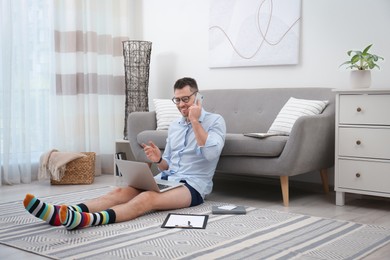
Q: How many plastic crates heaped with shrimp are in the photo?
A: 0